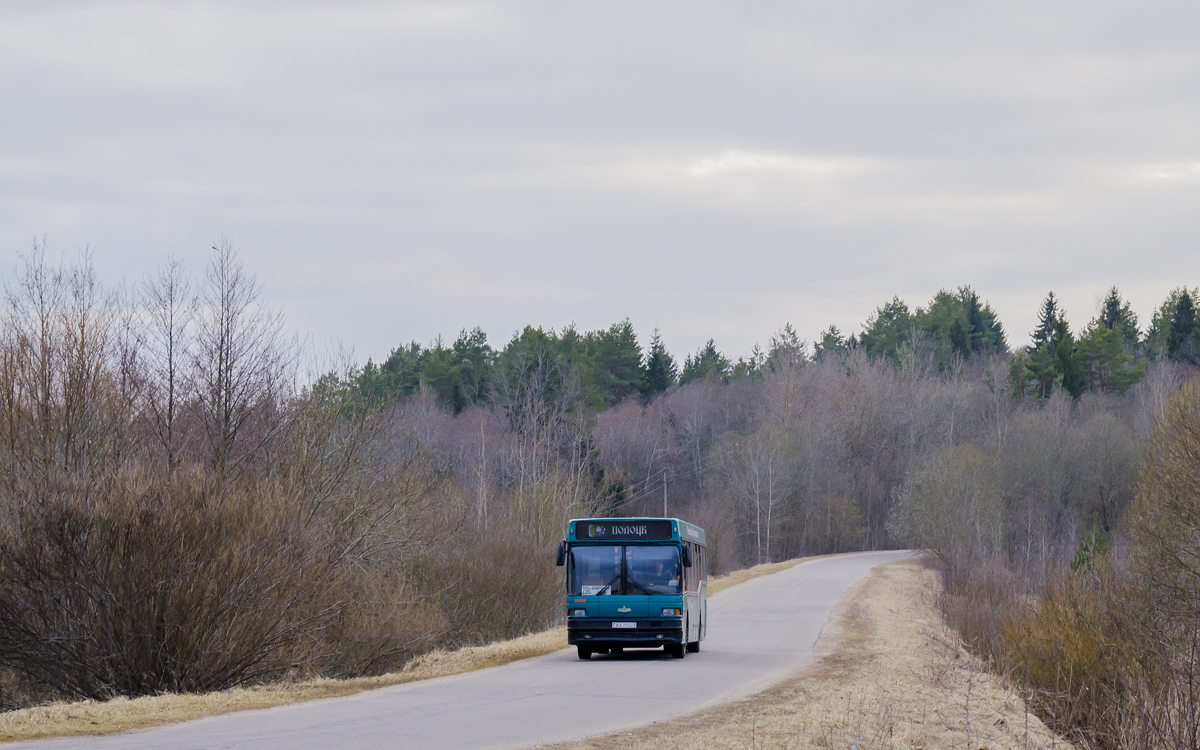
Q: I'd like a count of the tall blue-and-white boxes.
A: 0